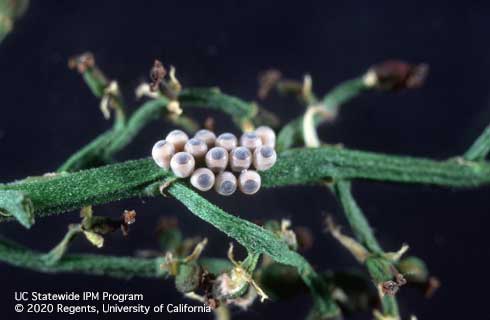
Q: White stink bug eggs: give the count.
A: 14